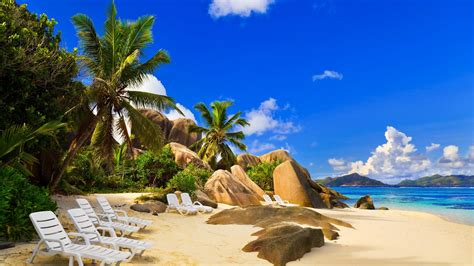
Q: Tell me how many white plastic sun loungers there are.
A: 8